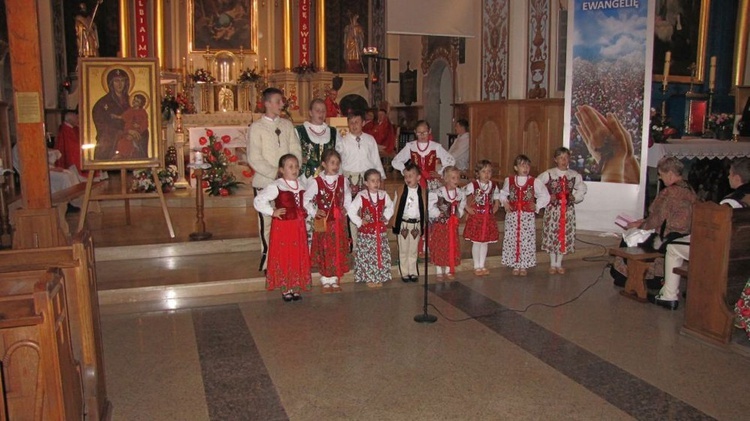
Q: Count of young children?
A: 12